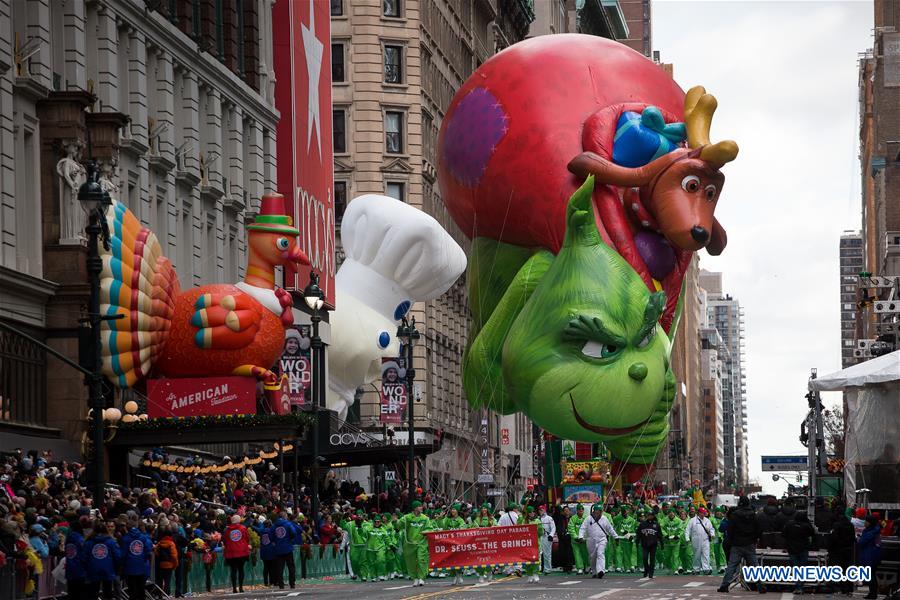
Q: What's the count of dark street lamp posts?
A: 3